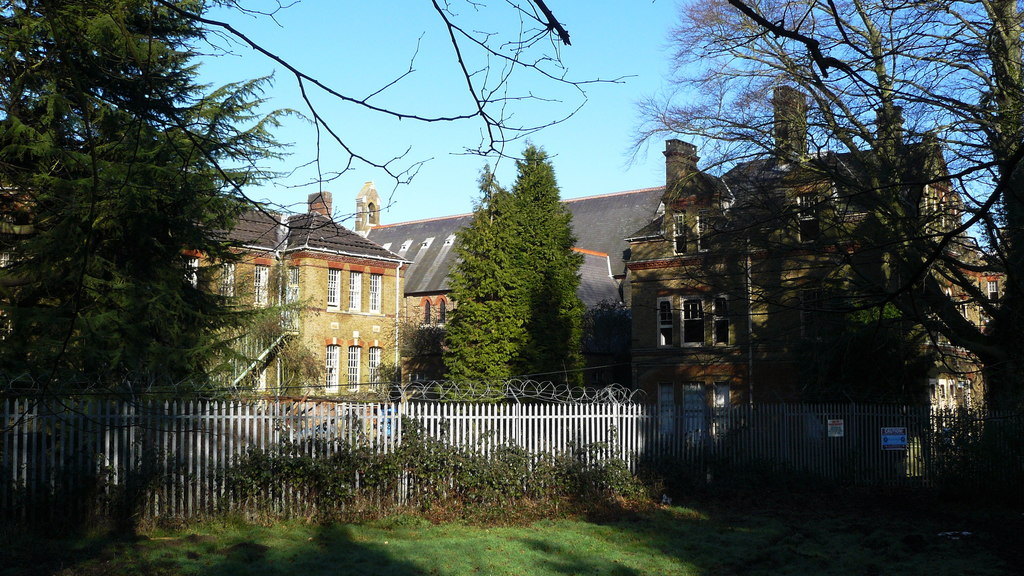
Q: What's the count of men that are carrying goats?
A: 0